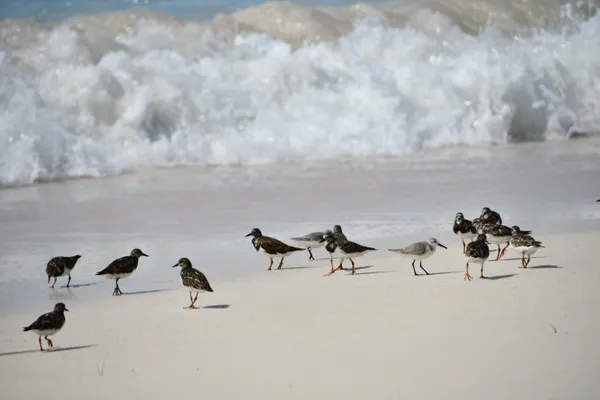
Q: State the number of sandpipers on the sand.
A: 14